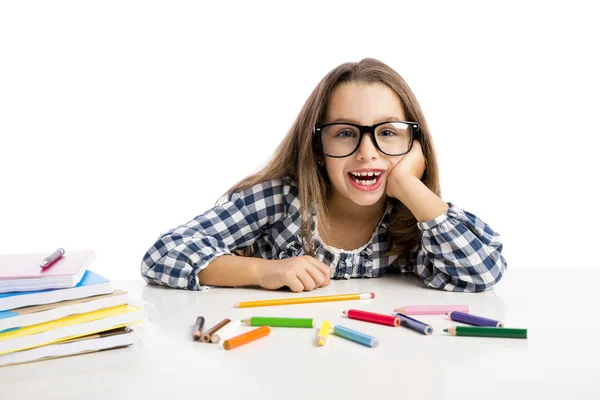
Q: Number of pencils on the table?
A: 13